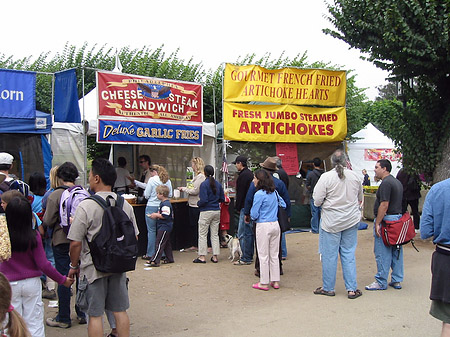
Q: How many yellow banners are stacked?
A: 2